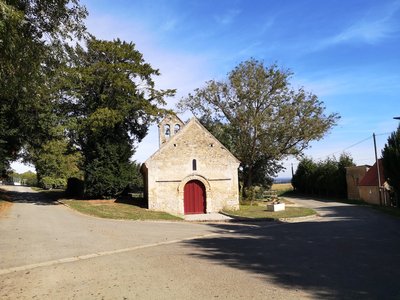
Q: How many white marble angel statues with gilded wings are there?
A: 0